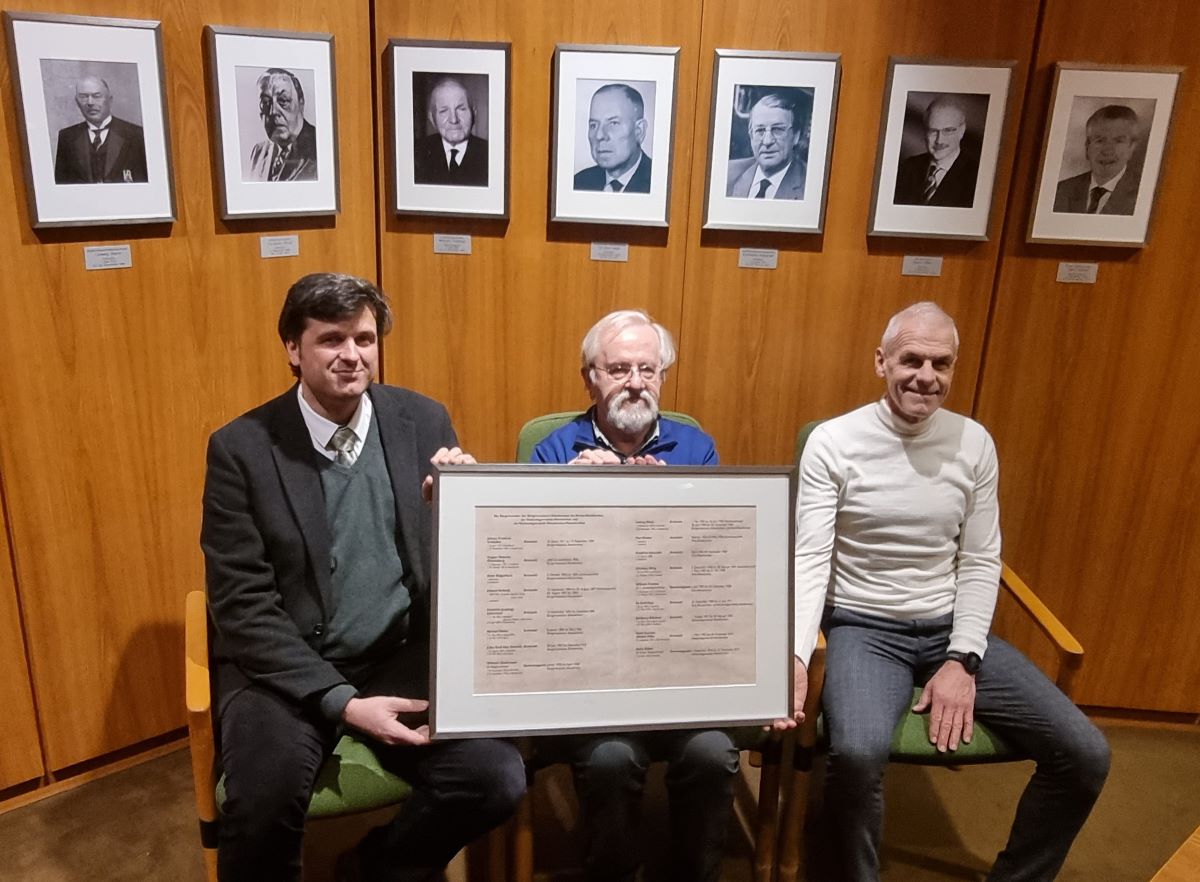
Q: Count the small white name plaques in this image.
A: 7